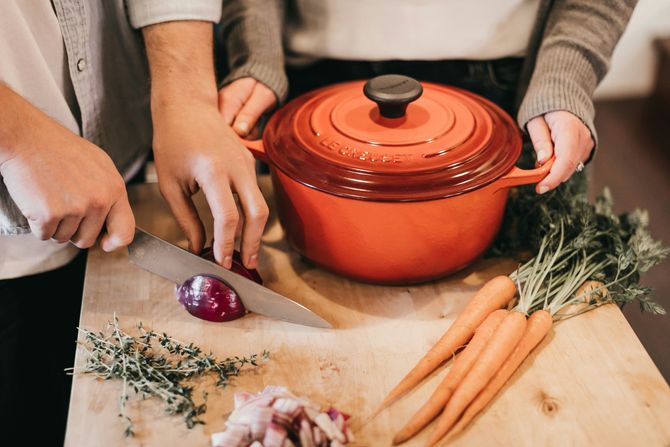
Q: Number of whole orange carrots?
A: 4